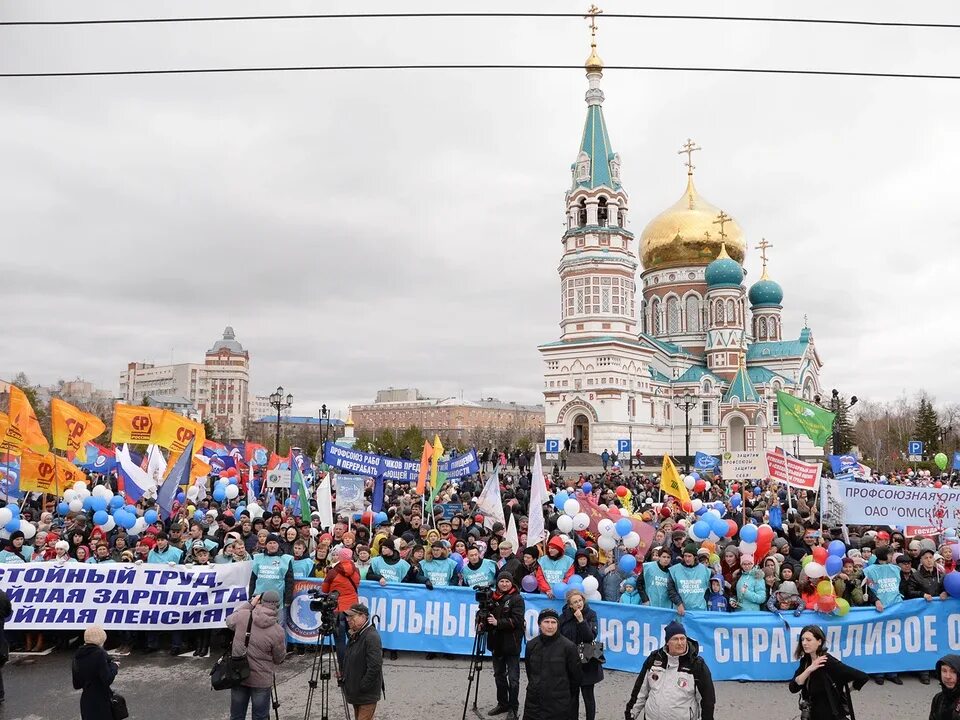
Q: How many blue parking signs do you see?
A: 3